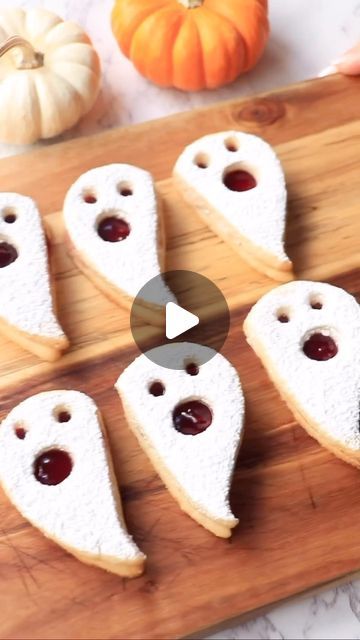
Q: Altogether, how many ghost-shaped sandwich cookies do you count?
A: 6